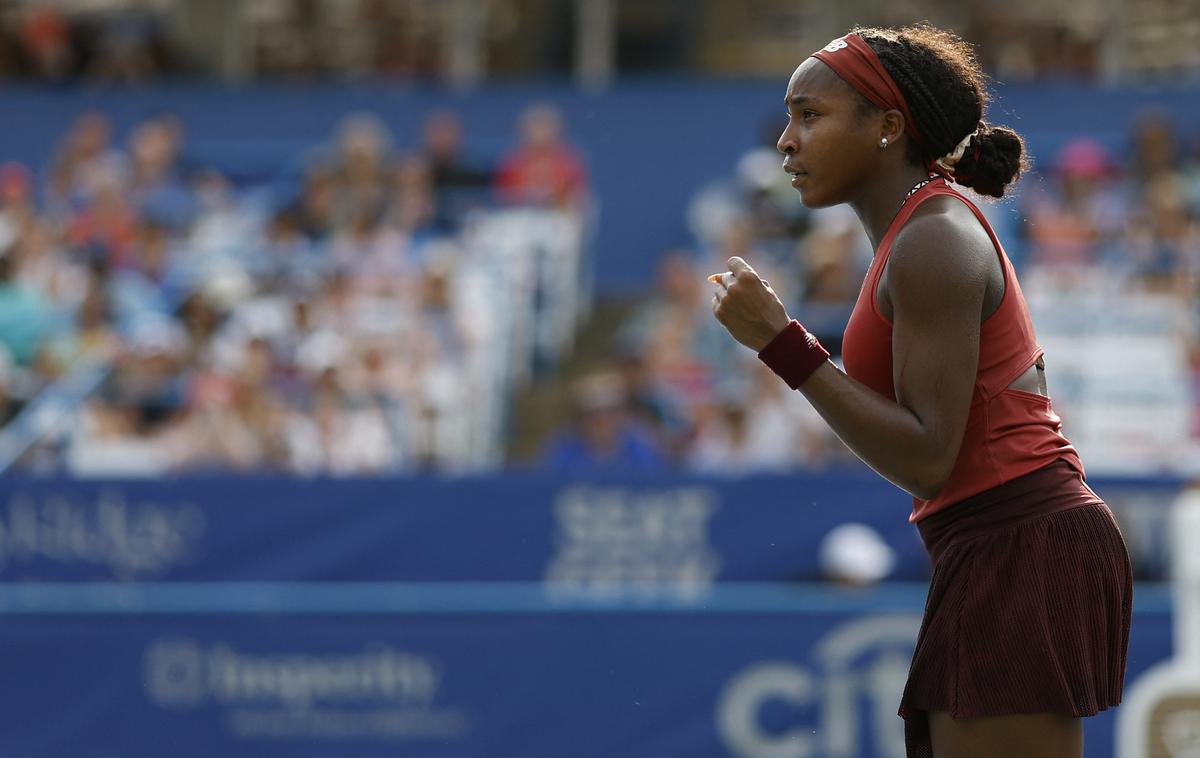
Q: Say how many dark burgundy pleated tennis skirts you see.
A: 1